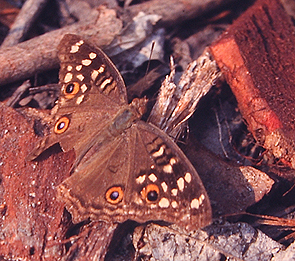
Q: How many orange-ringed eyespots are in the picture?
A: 4